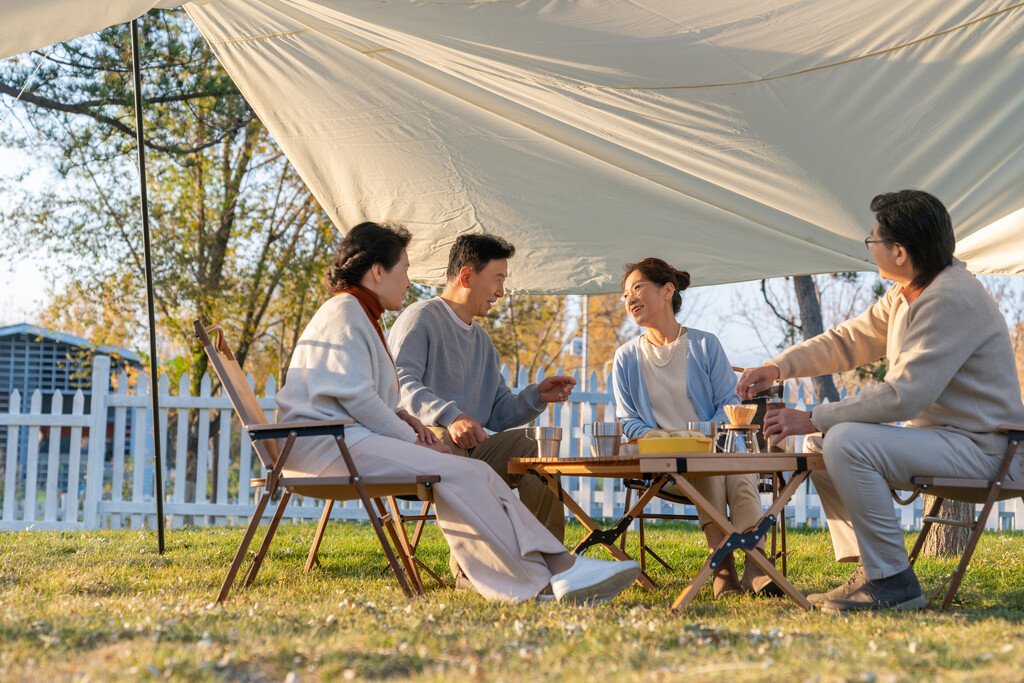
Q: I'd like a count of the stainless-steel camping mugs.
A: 3